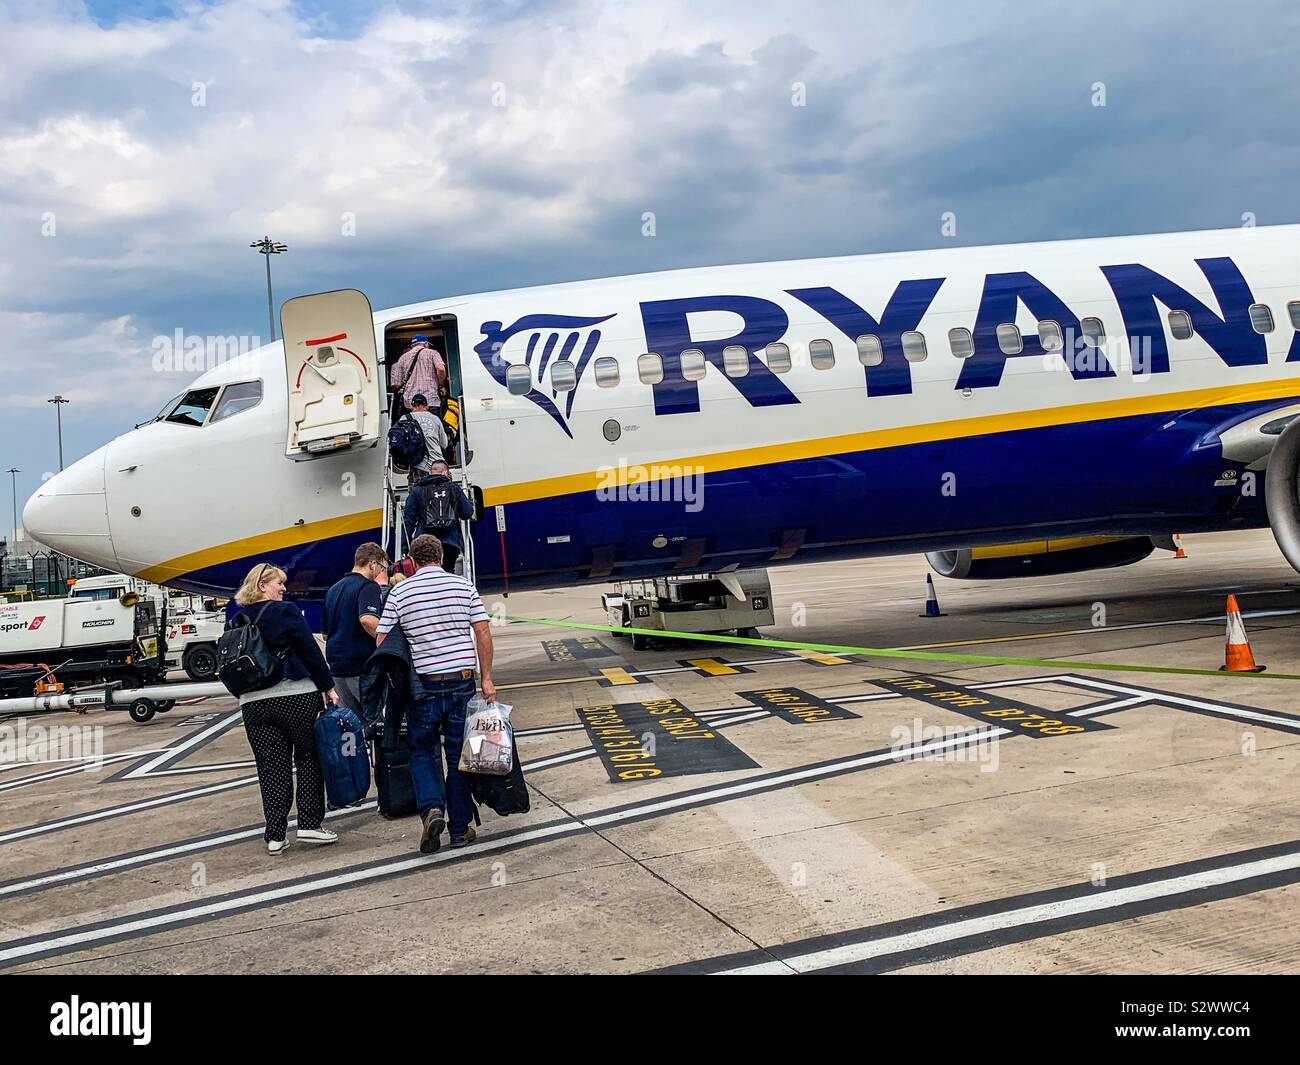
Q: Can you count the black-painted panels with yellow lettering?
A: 4